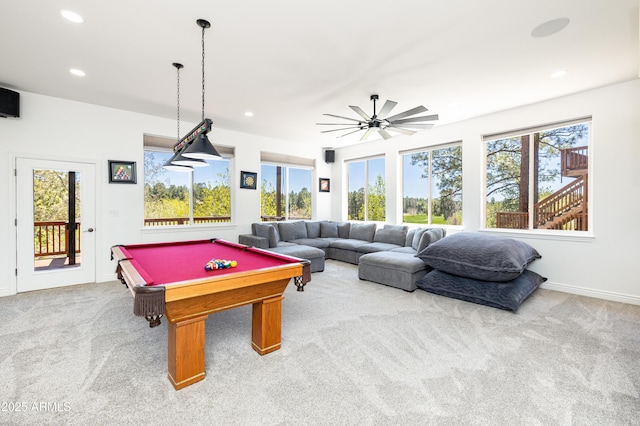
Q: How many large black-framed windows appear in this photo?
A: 0